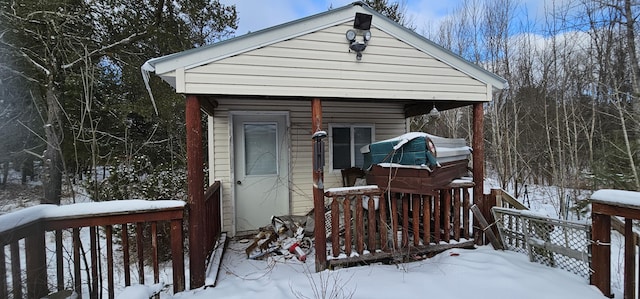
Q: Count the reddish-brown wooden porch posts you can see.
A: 3